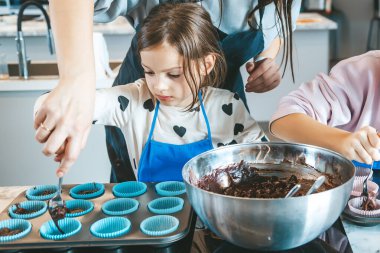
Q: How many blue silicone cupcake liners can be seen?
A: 12